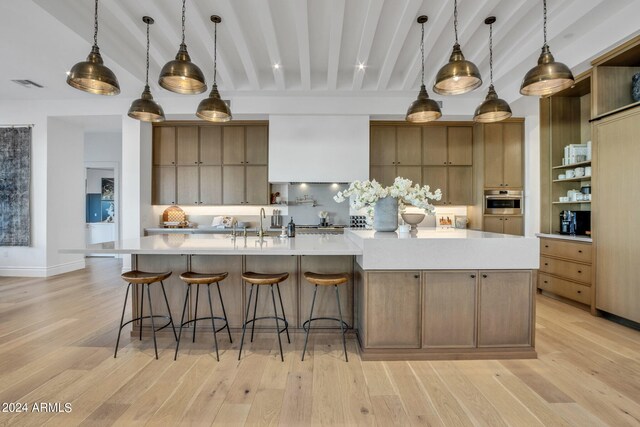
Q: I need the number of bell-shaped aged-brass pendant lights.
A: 8